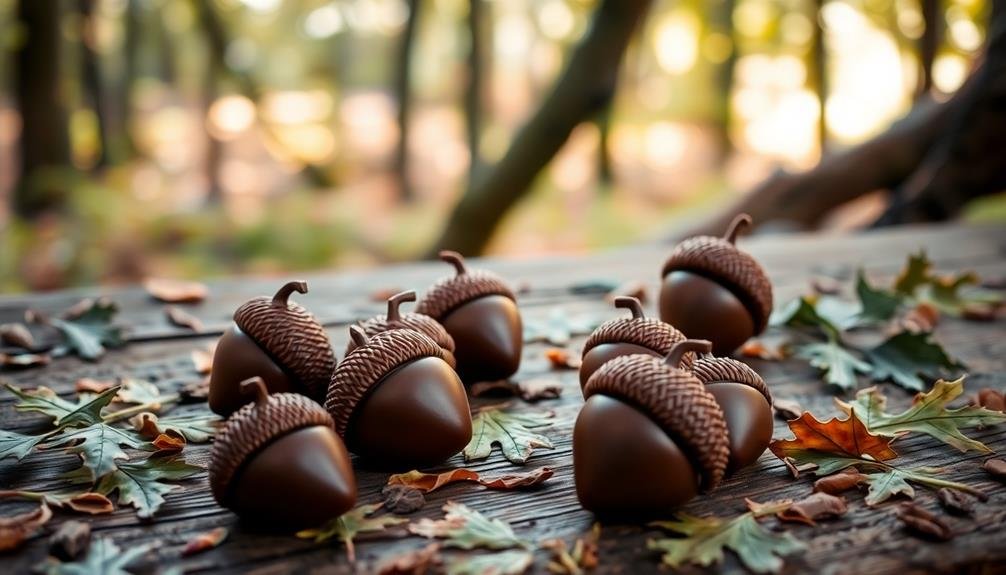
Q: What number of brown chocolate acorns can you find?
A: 9